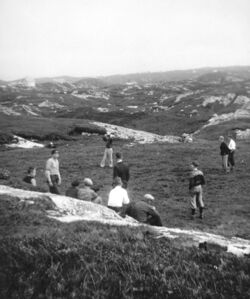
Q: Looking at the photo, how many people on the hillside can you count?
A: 11